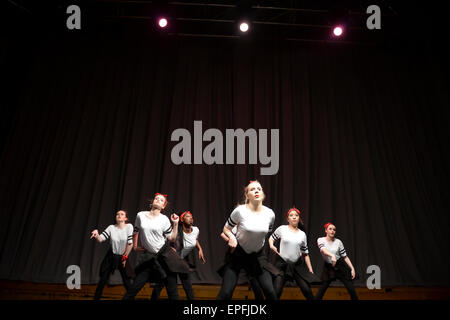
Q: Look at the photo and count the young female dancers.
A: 6